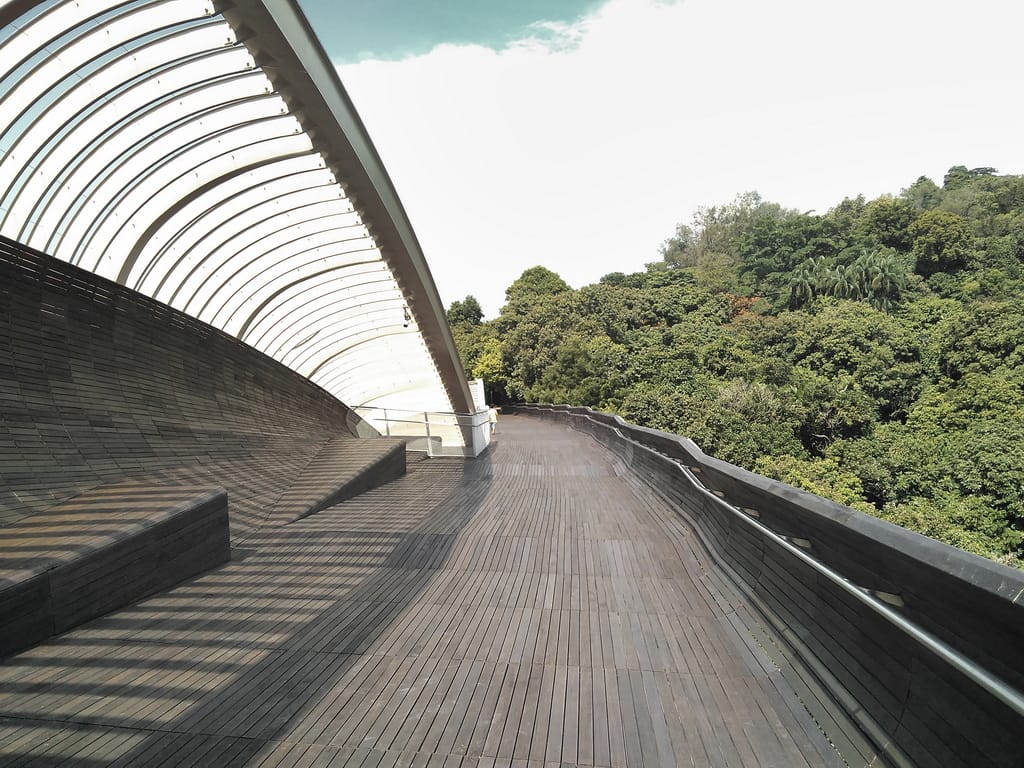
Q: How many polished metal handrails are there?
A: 1